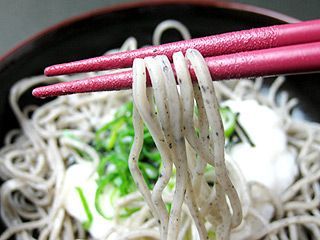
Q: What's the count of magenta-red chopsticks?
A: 2